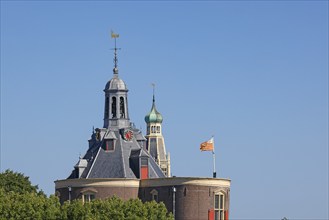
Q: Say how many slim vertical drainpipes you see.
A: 2